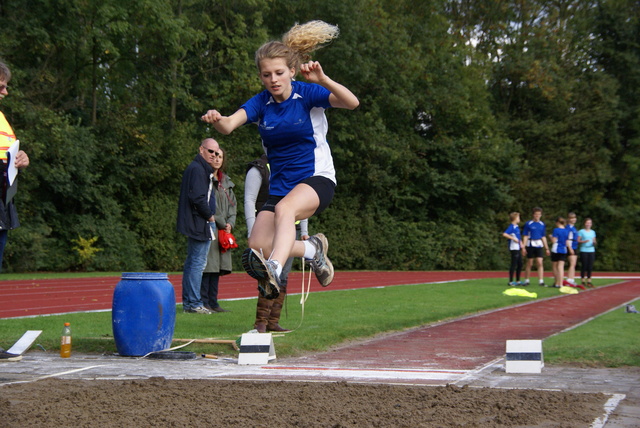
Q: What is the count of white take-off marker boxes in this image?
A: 2